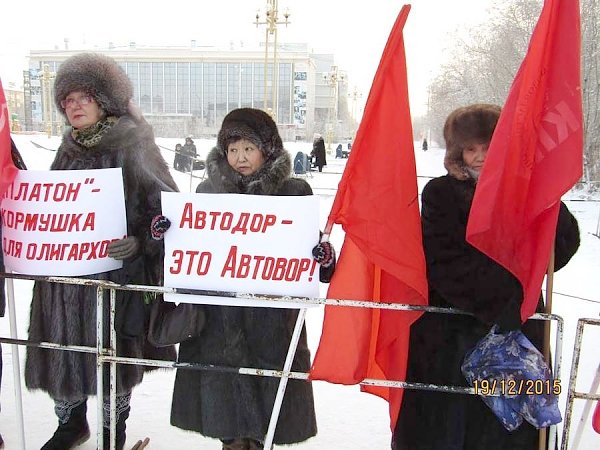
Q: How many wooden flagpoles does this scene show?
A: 1